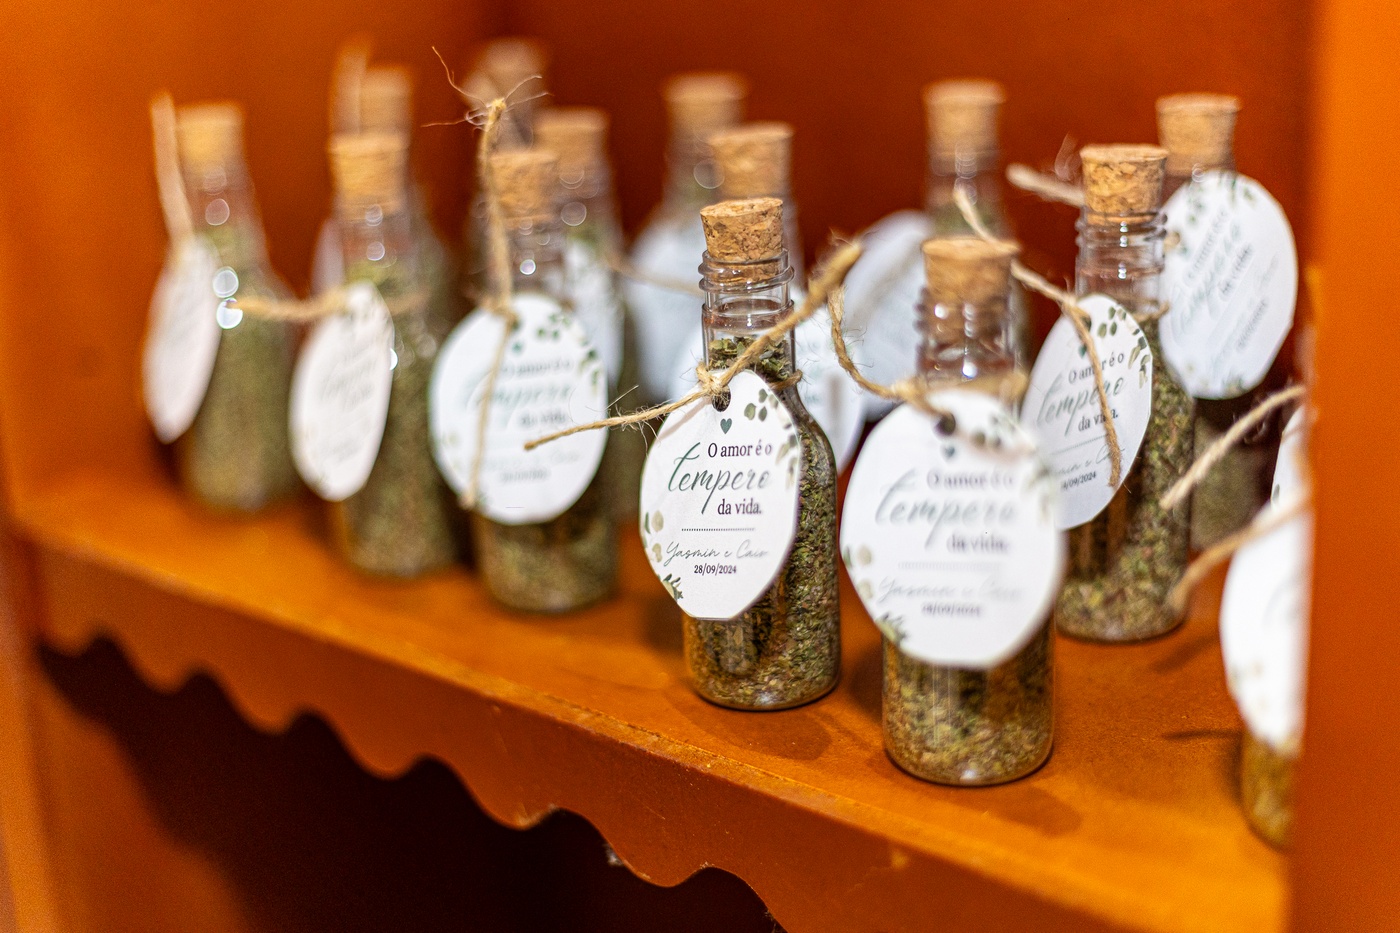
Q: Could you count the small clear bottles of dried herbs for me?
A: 14